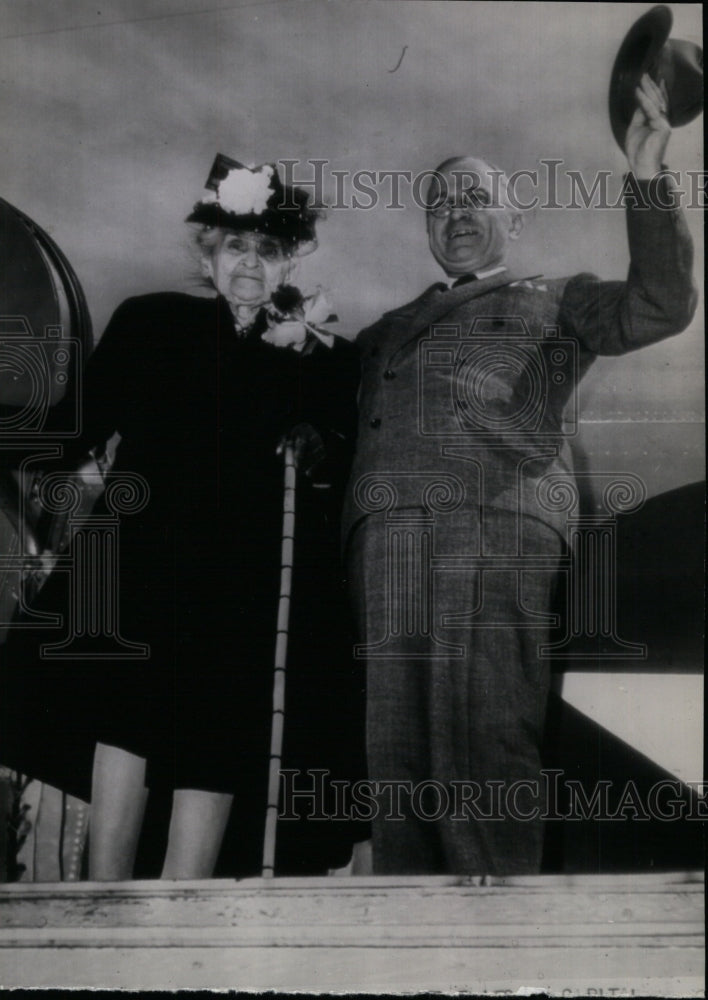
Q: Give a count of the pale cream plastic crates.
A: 0